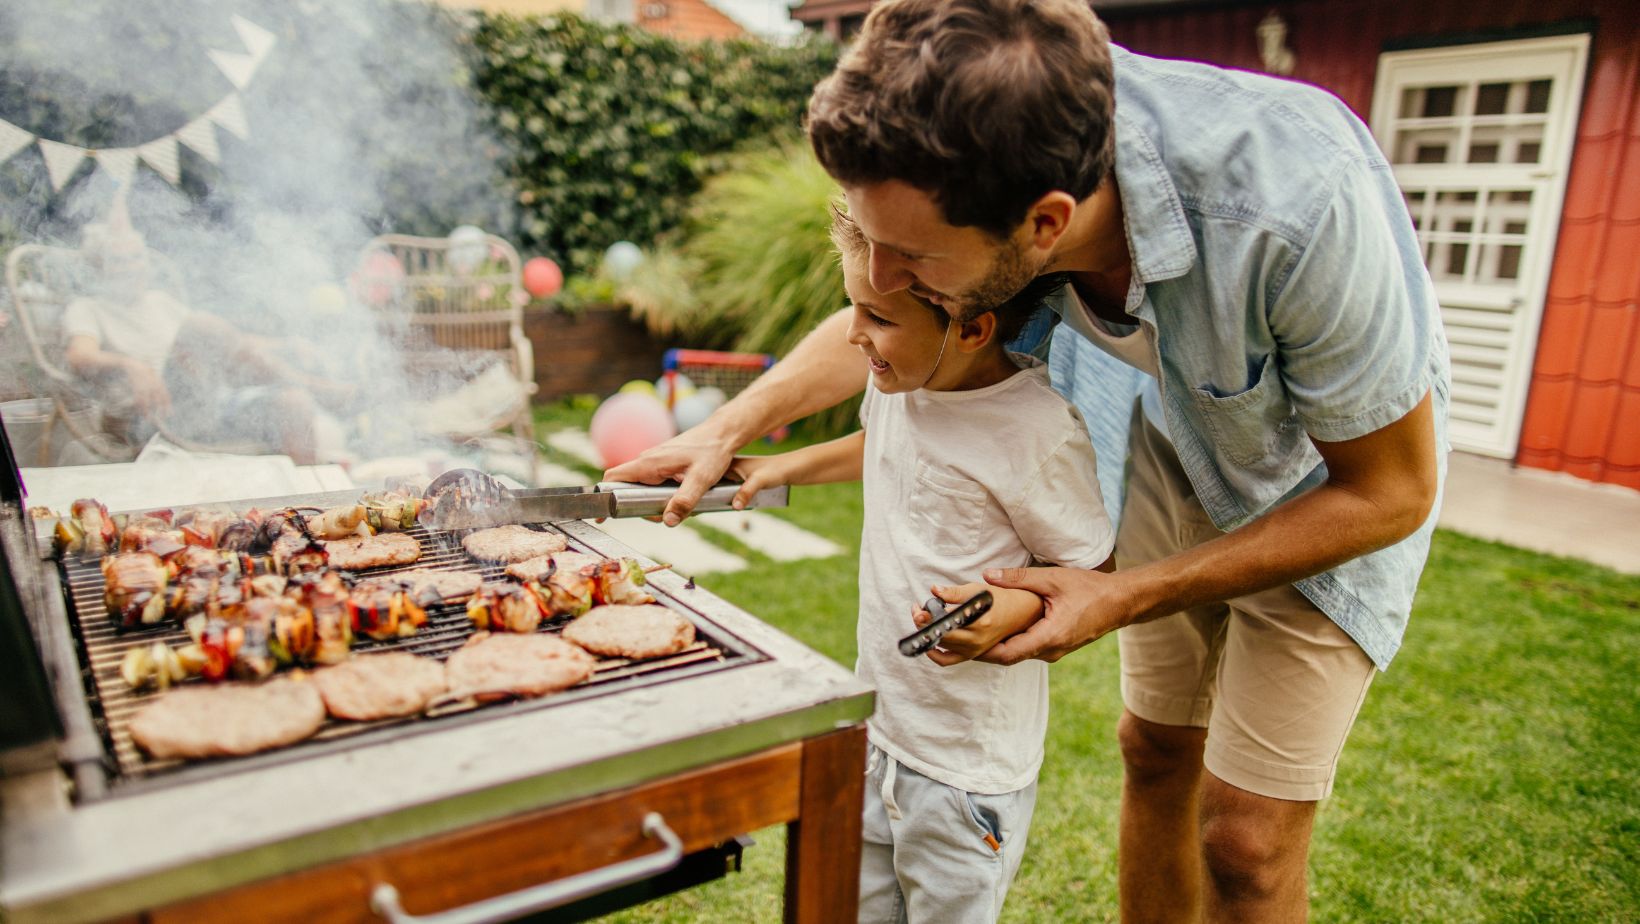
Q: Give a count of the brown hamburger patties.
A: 8